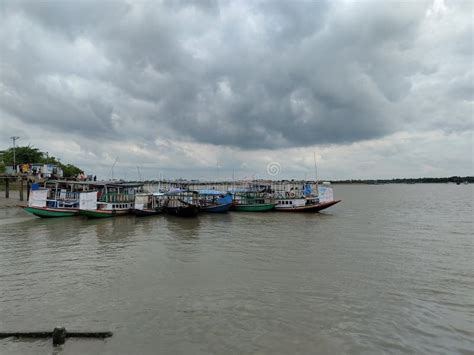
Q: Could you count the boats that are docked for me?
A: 7